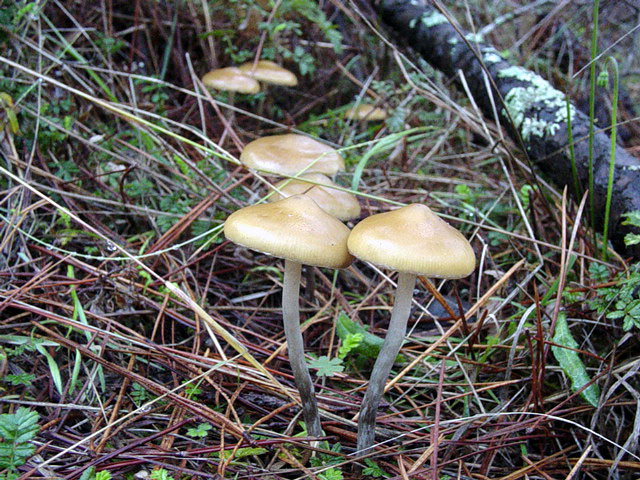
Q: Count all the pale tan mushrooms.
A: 7